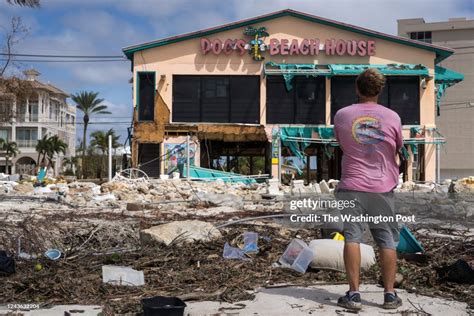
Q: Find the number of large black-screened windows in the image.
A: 3